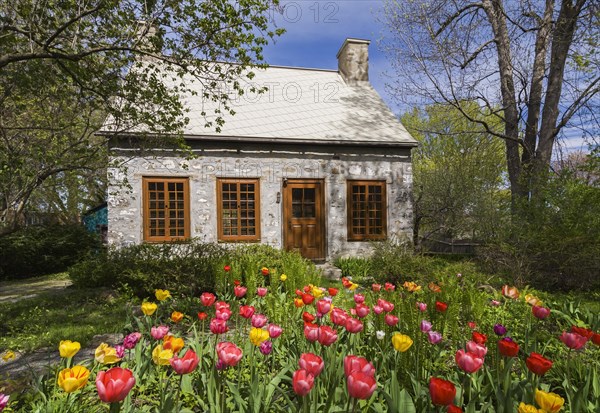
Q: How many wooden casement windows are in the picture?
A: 3